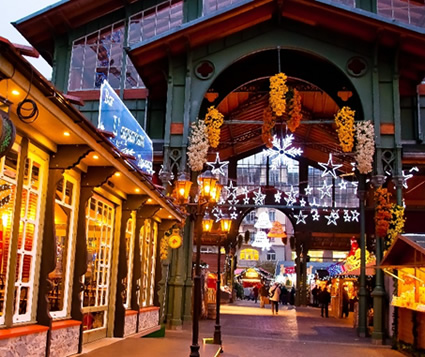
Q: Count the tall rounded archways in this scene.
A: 2